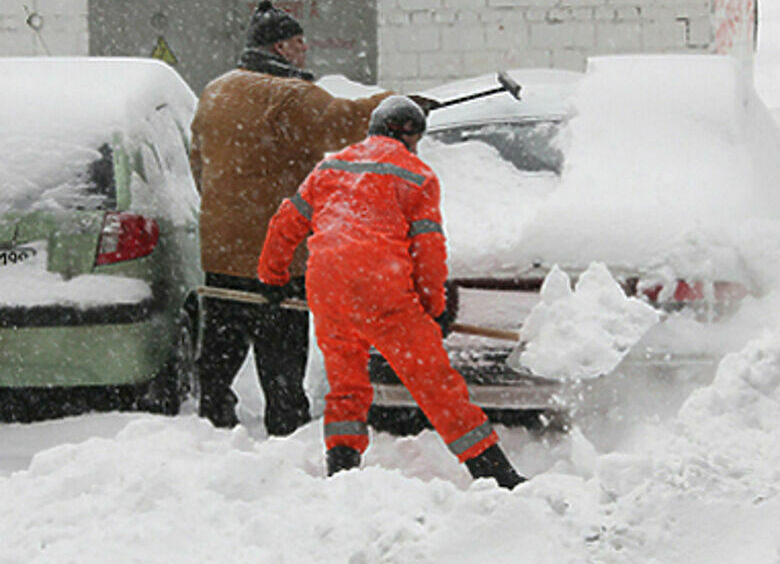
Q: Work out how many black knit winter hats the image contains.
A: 2